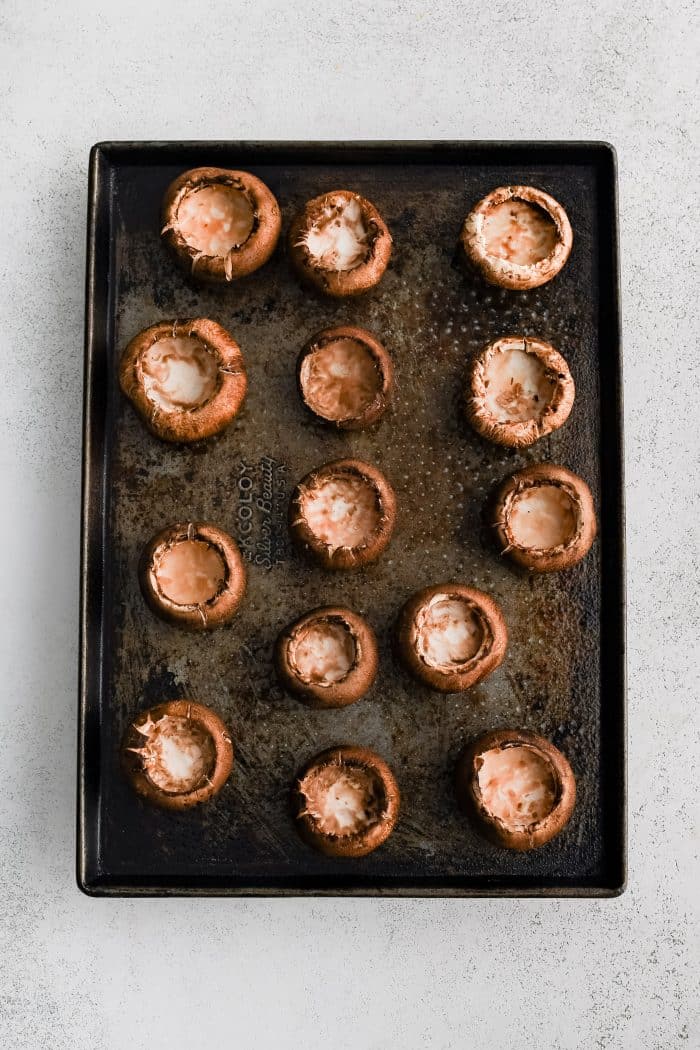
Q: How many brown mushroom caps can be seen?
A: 14